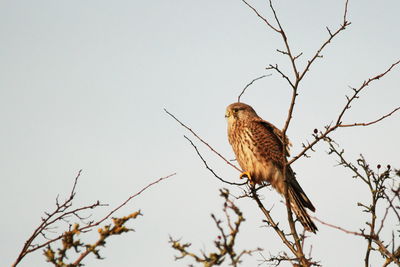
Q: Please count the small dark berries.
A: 3